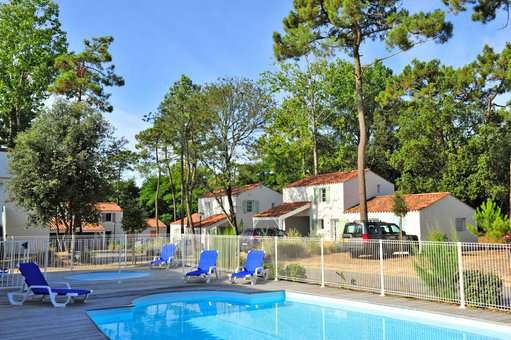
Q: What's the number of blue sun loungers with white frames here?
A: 4